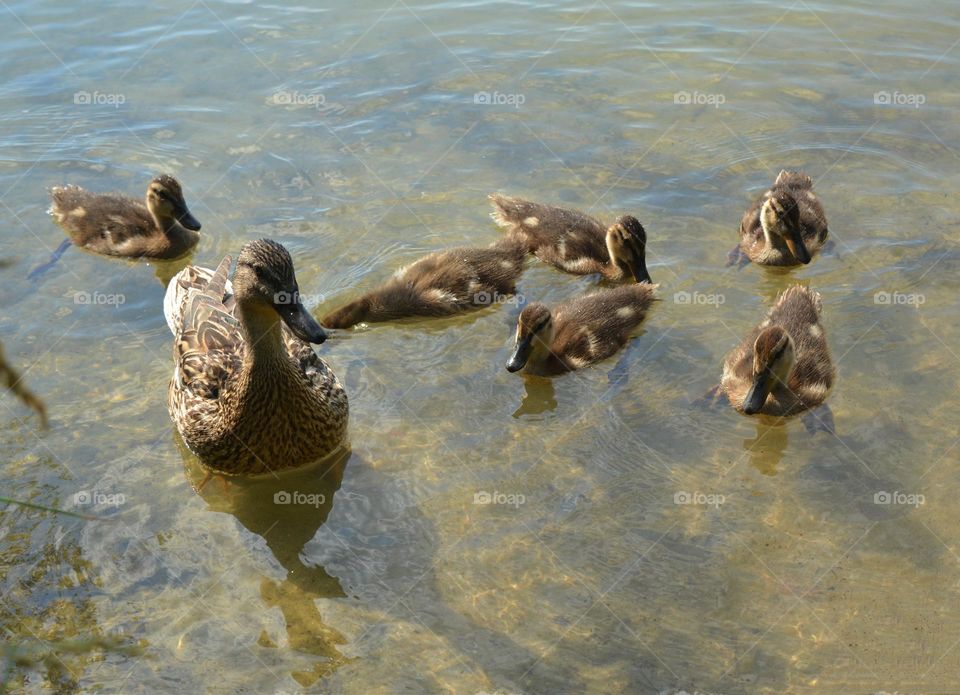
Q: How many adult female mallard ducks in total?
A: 1